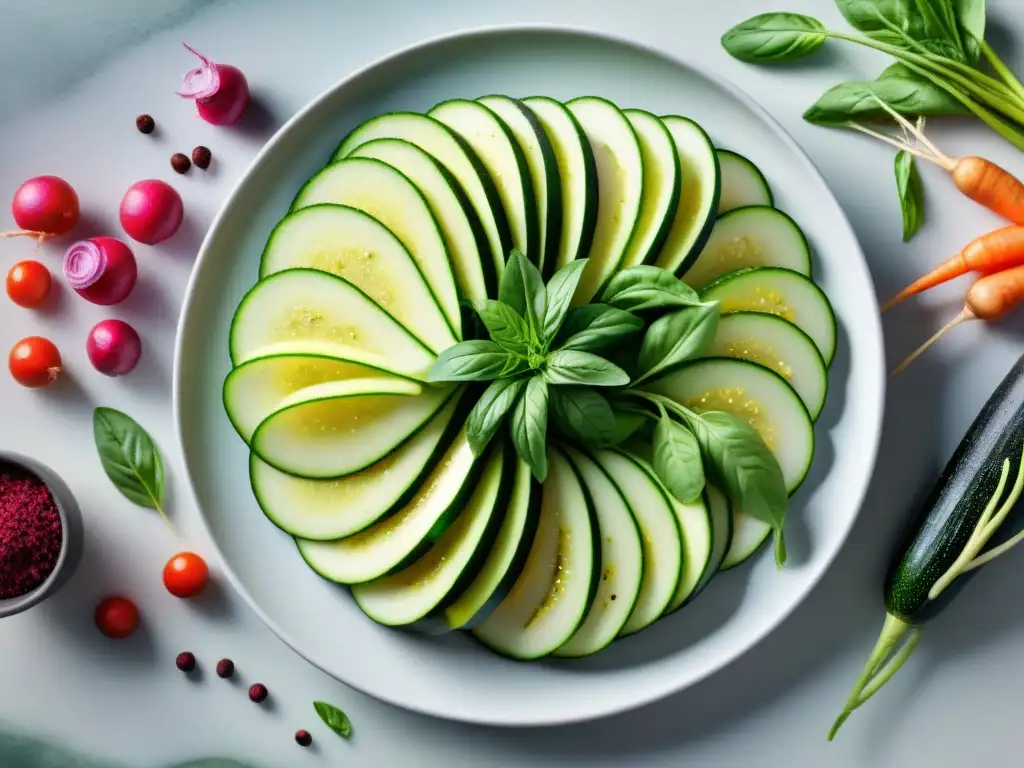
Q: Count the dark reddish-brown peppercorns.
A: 7